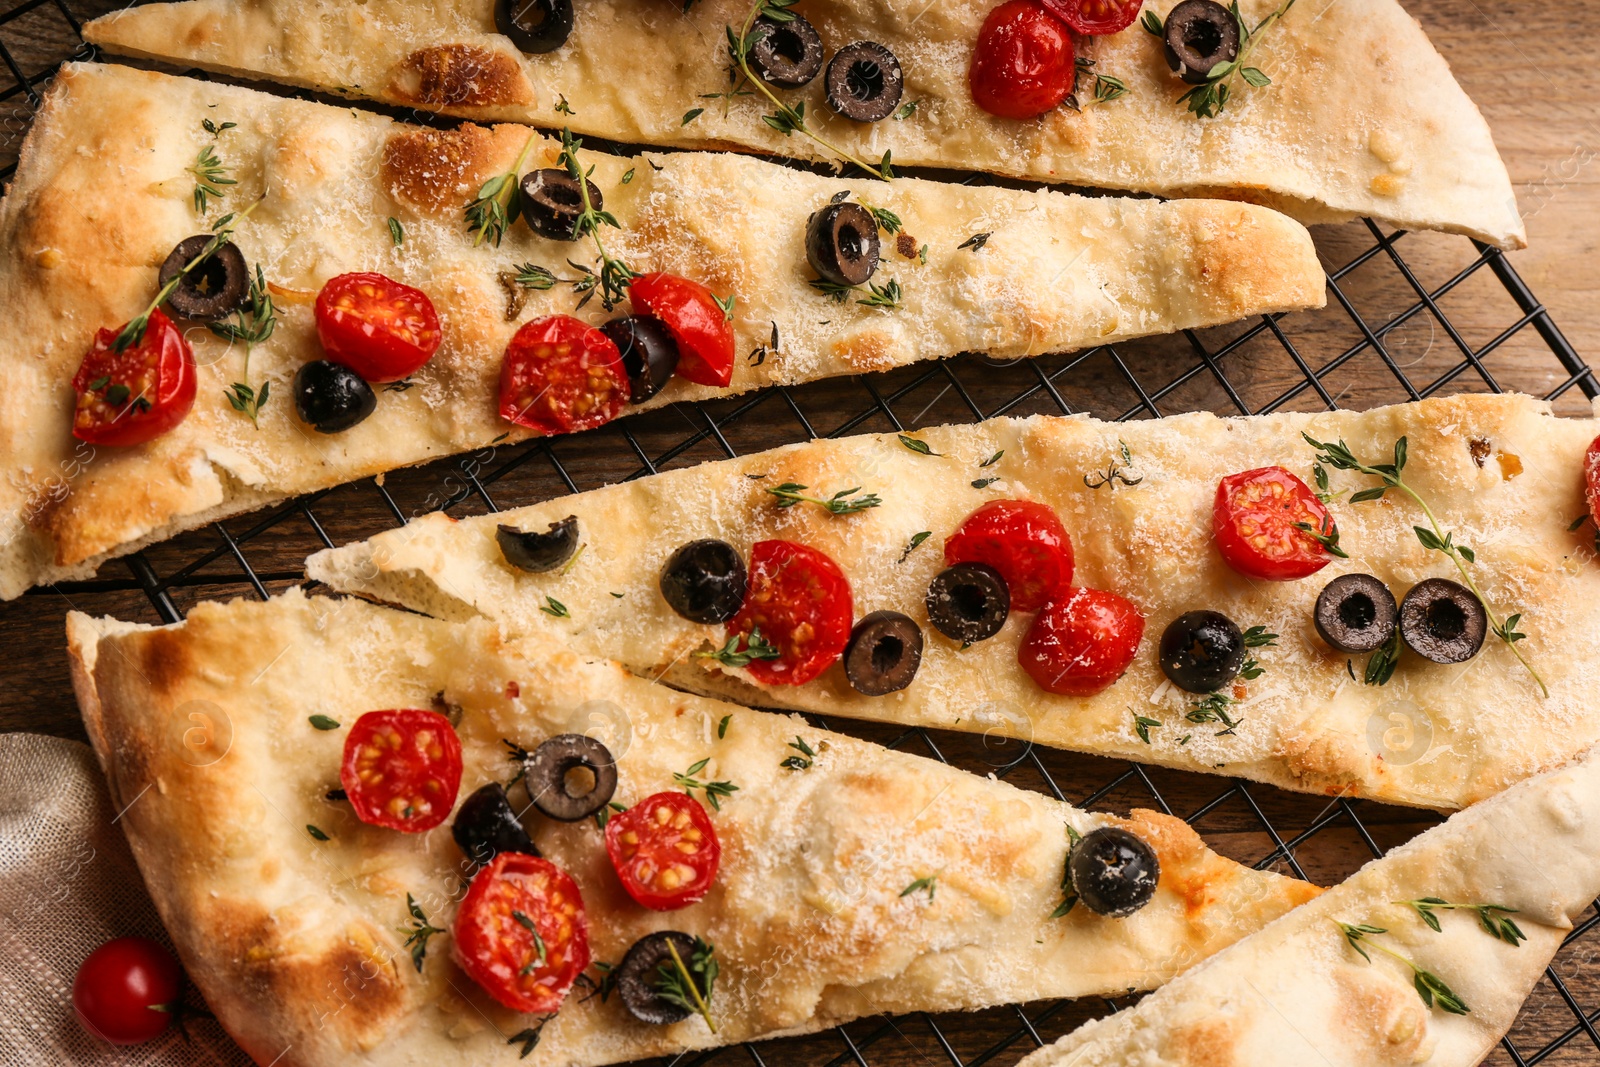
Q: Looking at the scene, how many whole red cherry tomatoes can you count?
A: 1